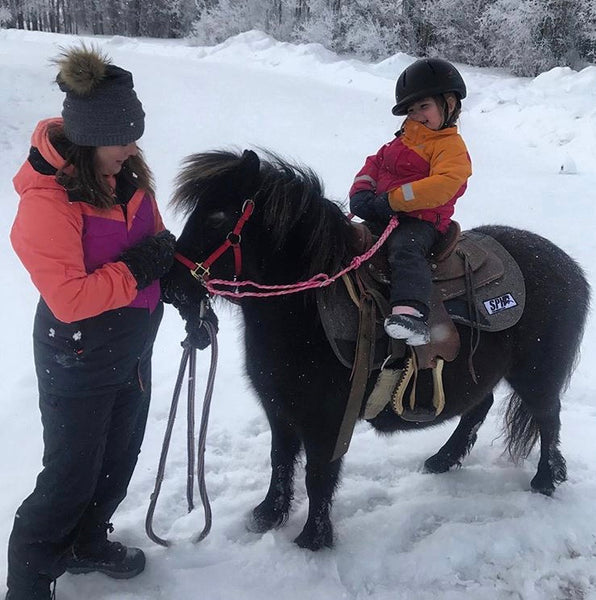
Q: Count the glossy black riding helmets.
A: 1